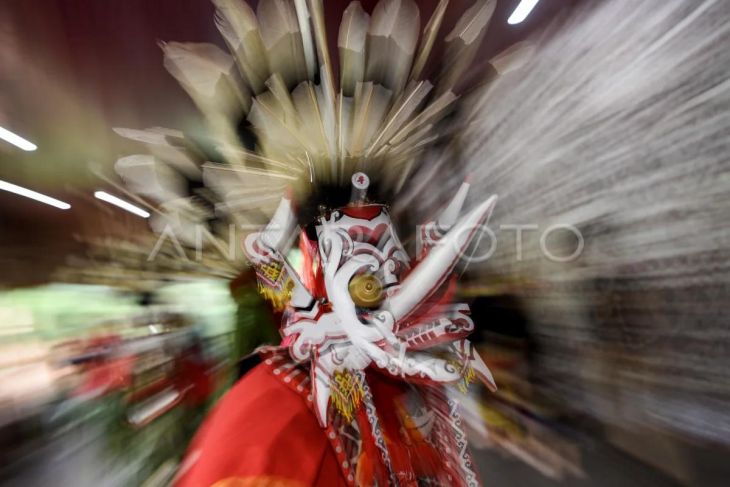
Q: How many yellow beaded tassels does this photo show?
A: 3